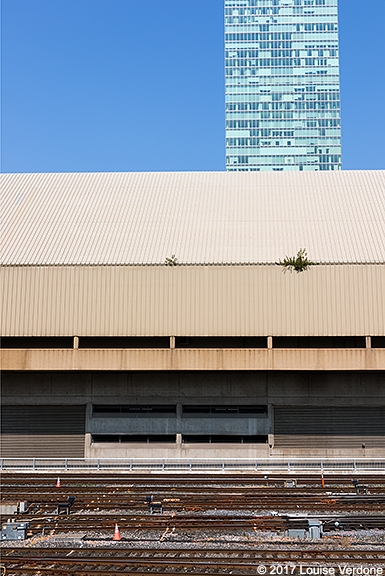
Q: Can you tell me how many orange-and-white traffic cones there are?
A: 2